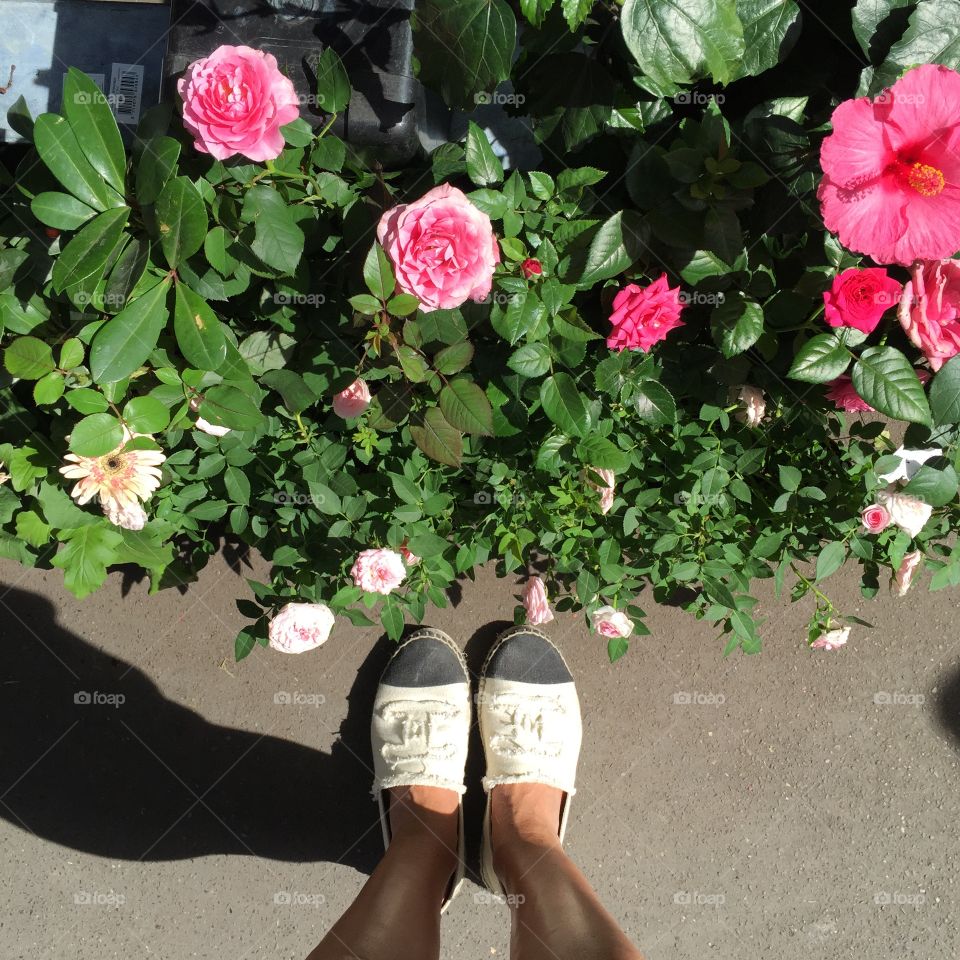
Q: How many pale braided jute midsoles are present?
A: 2